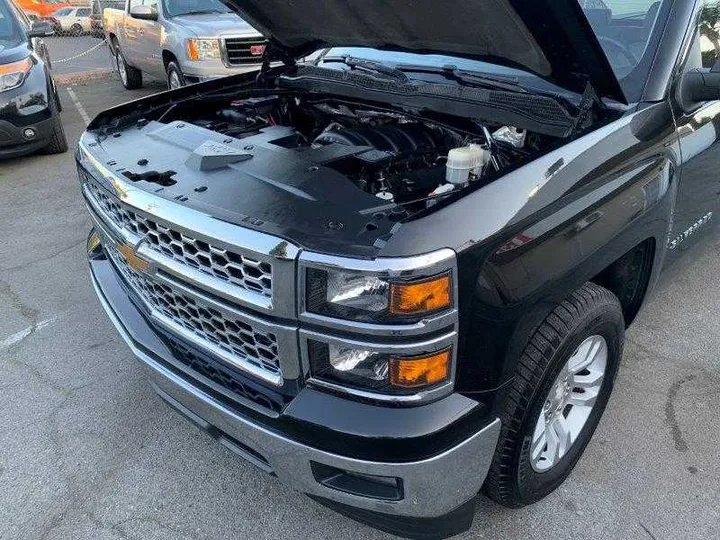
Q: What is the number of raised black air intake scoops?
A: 1